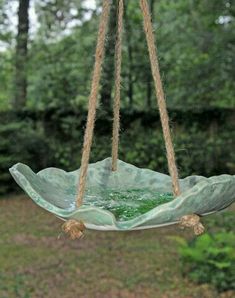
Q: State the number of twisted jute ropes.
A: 3